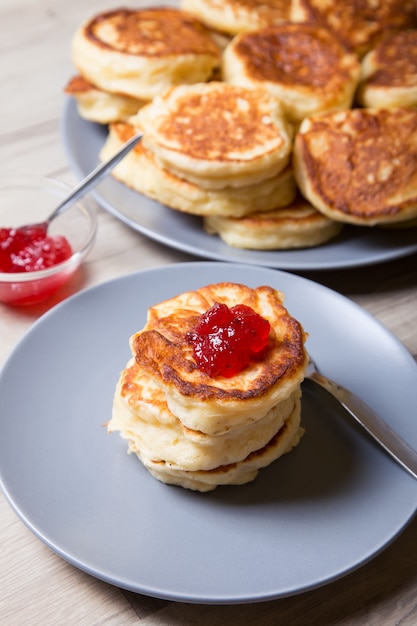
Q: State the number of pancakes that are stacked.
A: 3